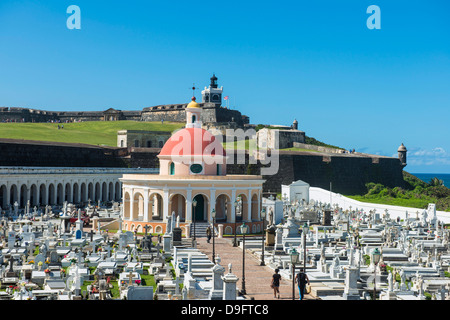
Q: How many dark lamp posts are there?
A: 8